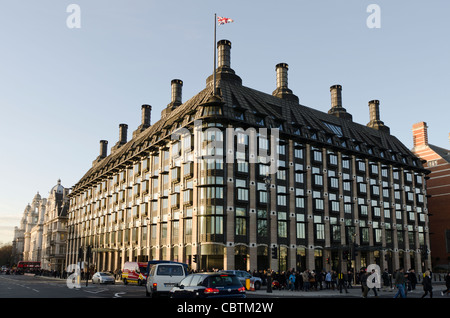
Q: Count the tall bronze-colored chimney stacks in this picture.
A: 8